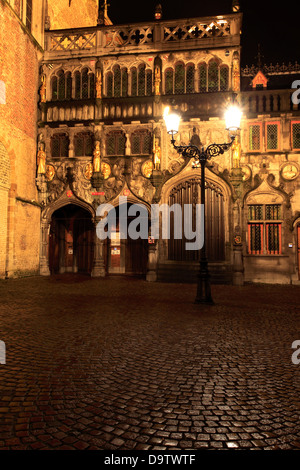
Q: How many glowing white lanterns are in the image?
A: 2